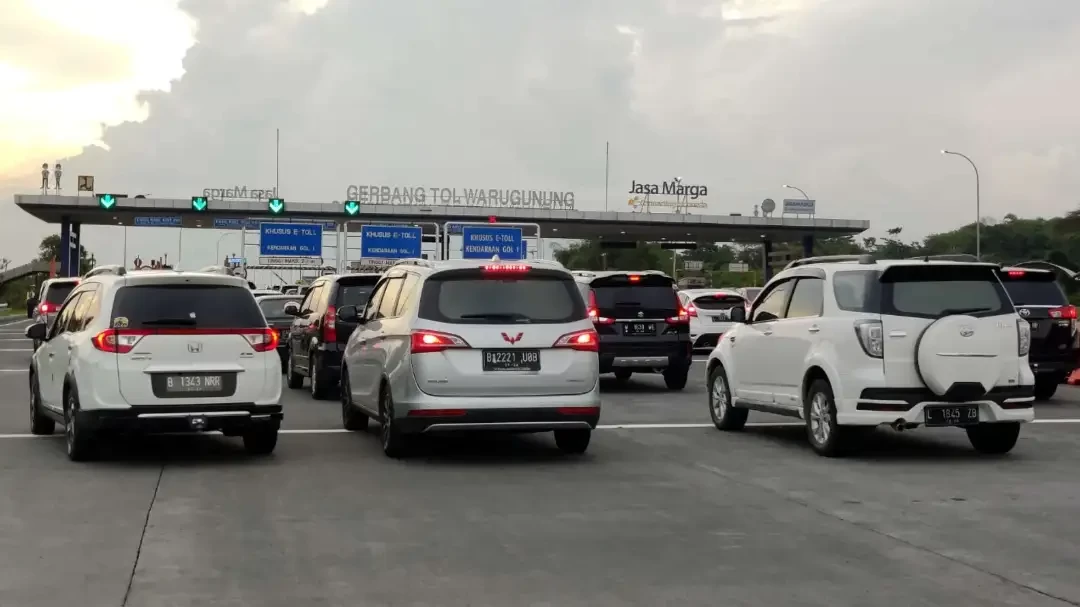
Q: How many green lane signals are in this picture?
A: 4